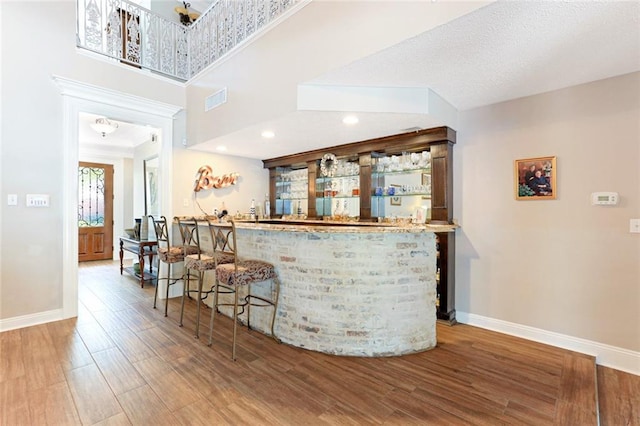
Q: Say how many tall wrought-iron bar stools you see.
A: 3